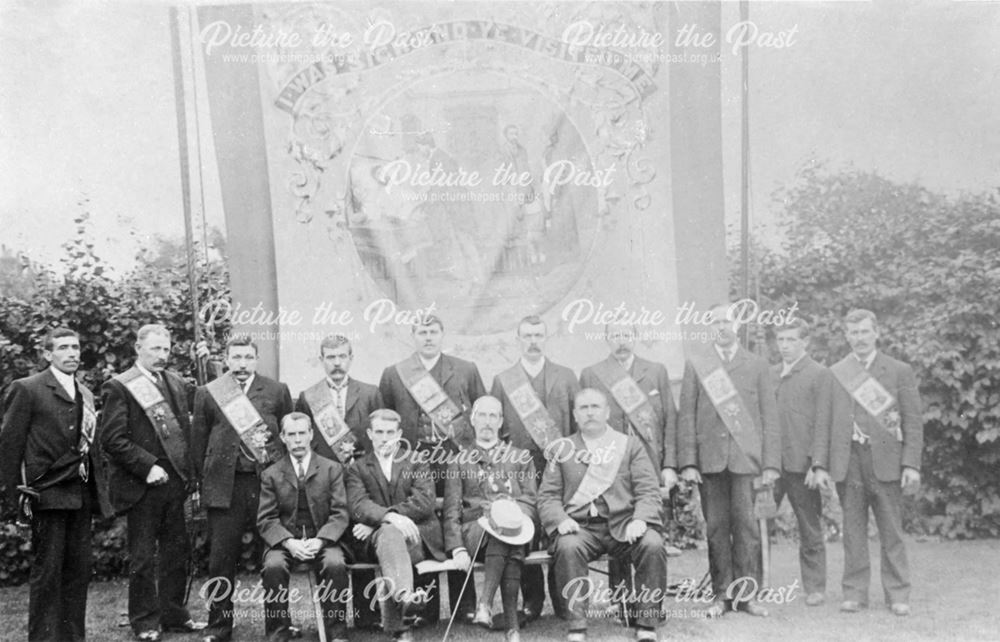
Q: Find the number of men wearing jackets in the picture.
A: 14